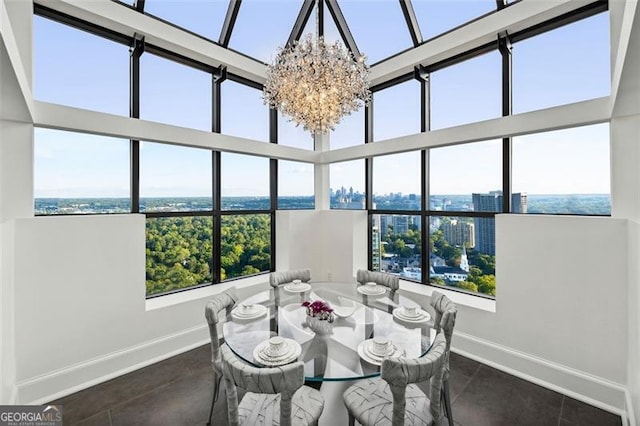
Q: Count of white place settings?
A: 6